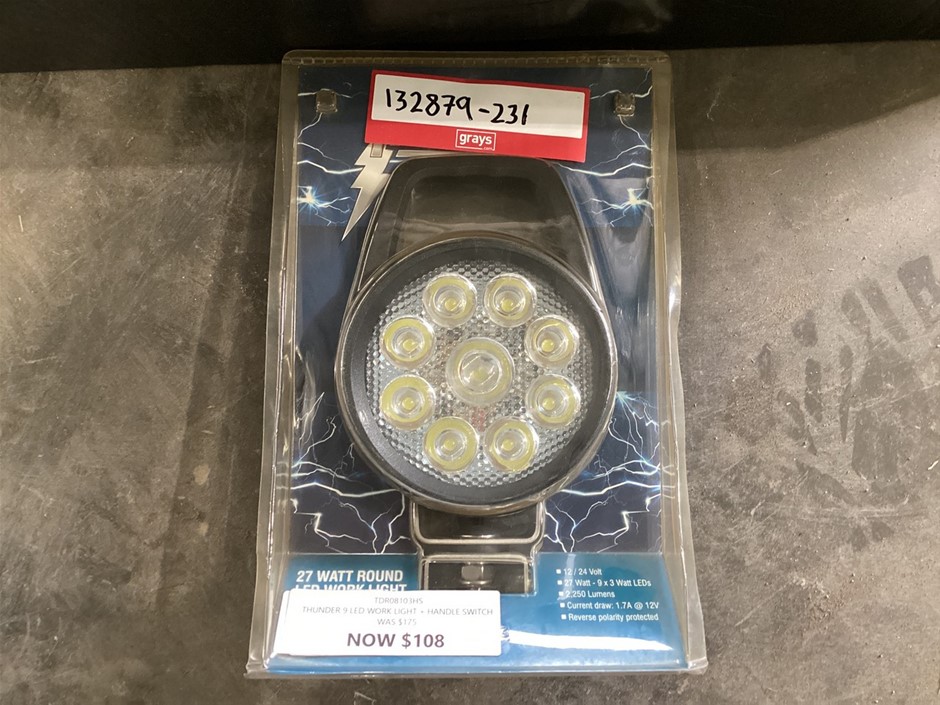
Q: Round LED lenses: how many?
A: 9